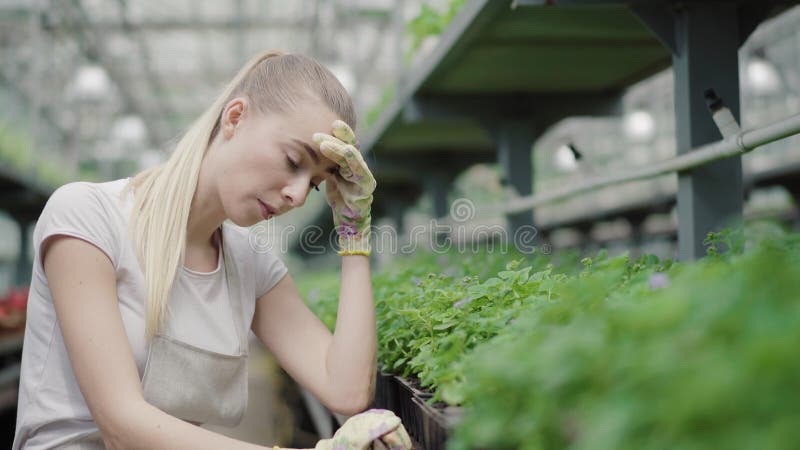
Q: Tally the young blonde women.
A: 1